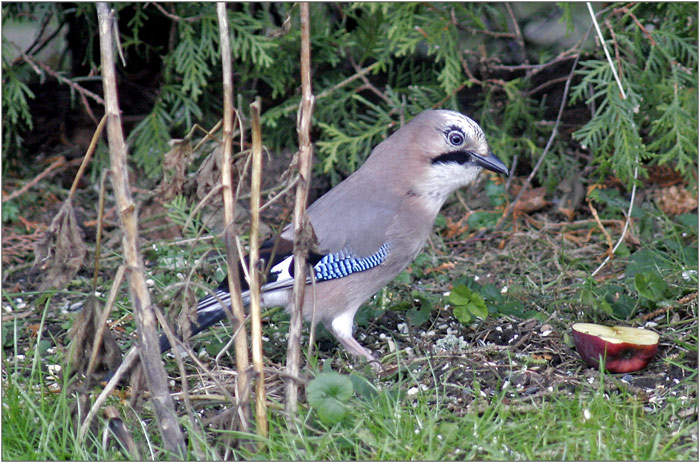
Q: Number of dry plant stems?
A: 4